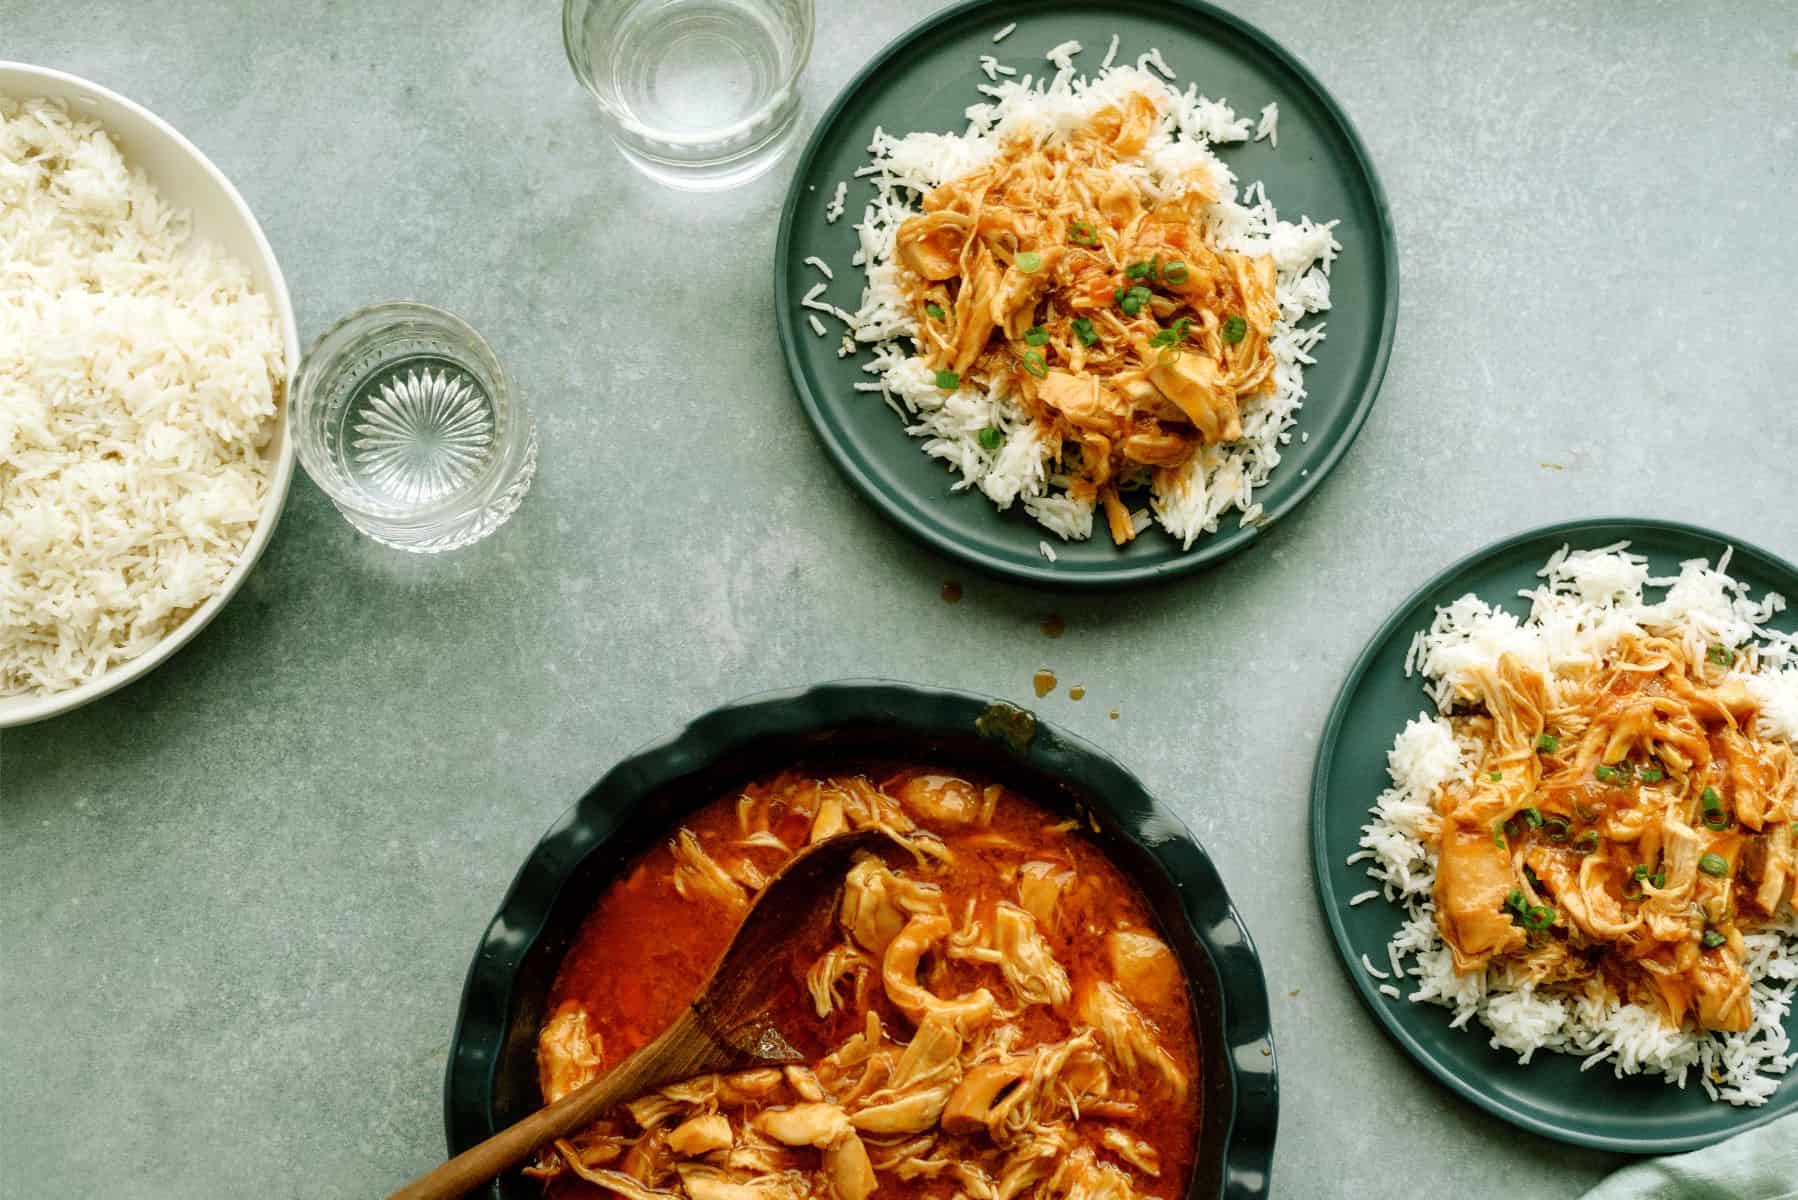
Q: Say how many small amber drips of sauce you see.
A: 5